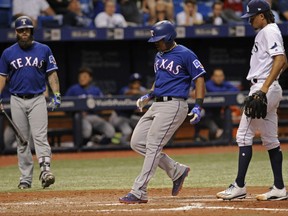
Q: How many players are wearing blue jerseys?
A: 2